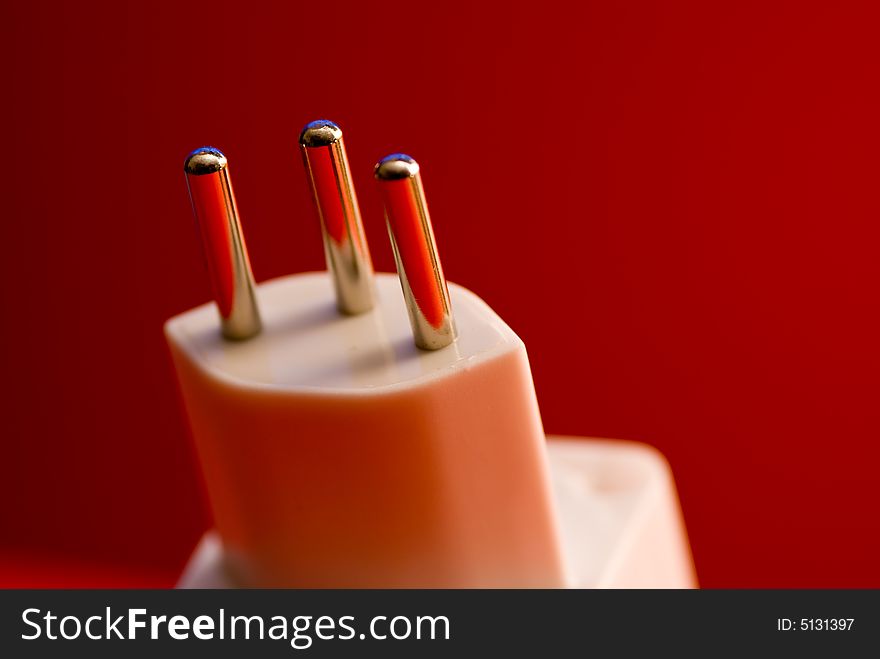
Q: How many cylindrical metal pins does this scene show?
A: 3